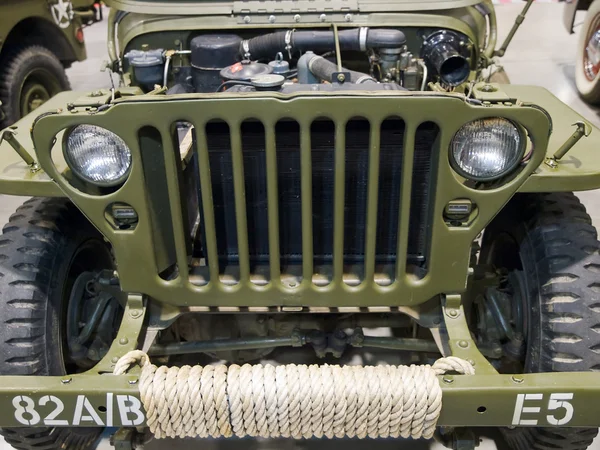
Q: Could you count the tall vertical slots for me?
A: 9